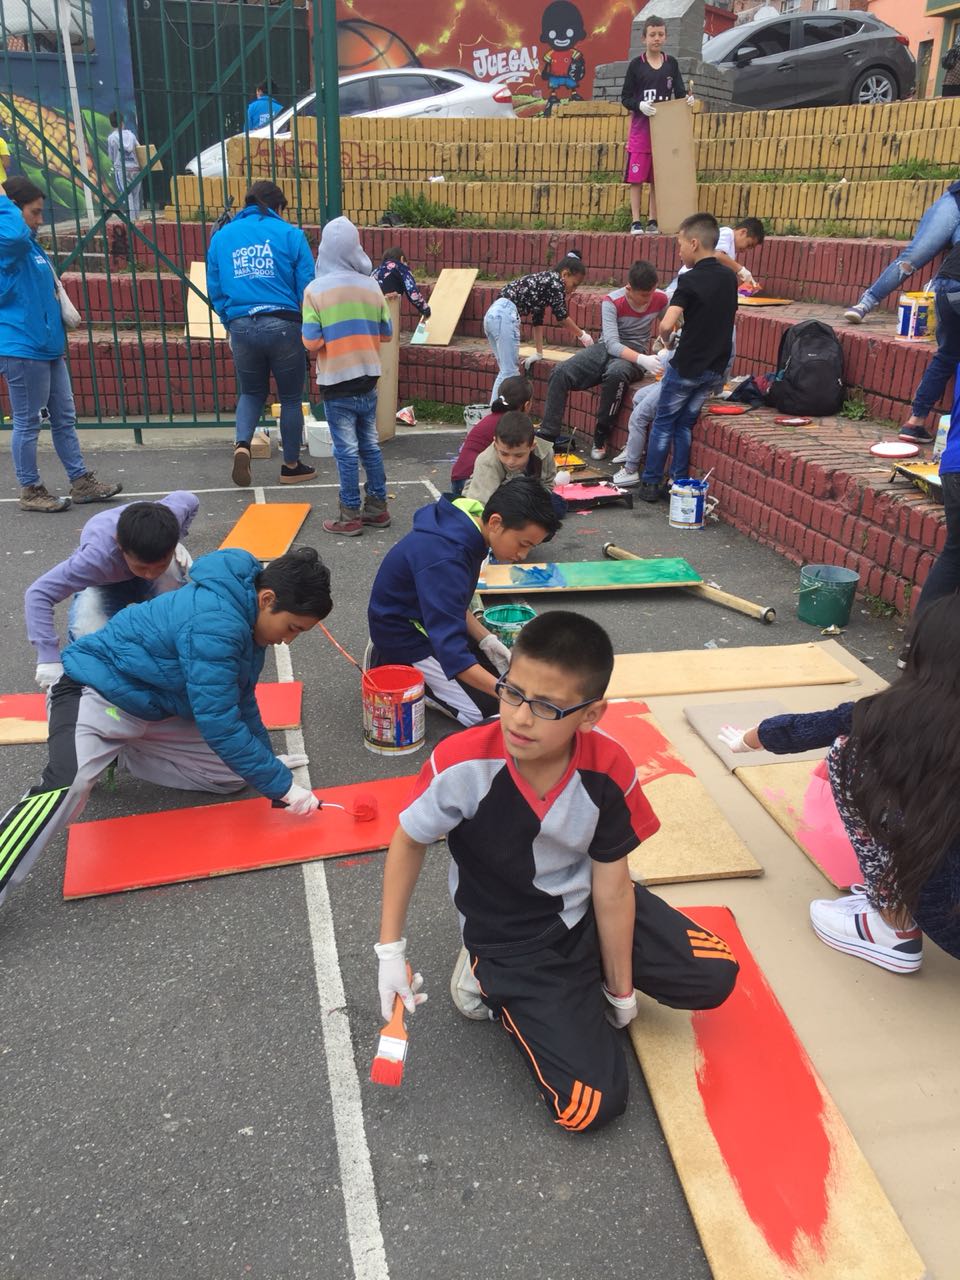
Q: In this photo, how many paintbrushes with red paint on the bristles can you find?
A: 1